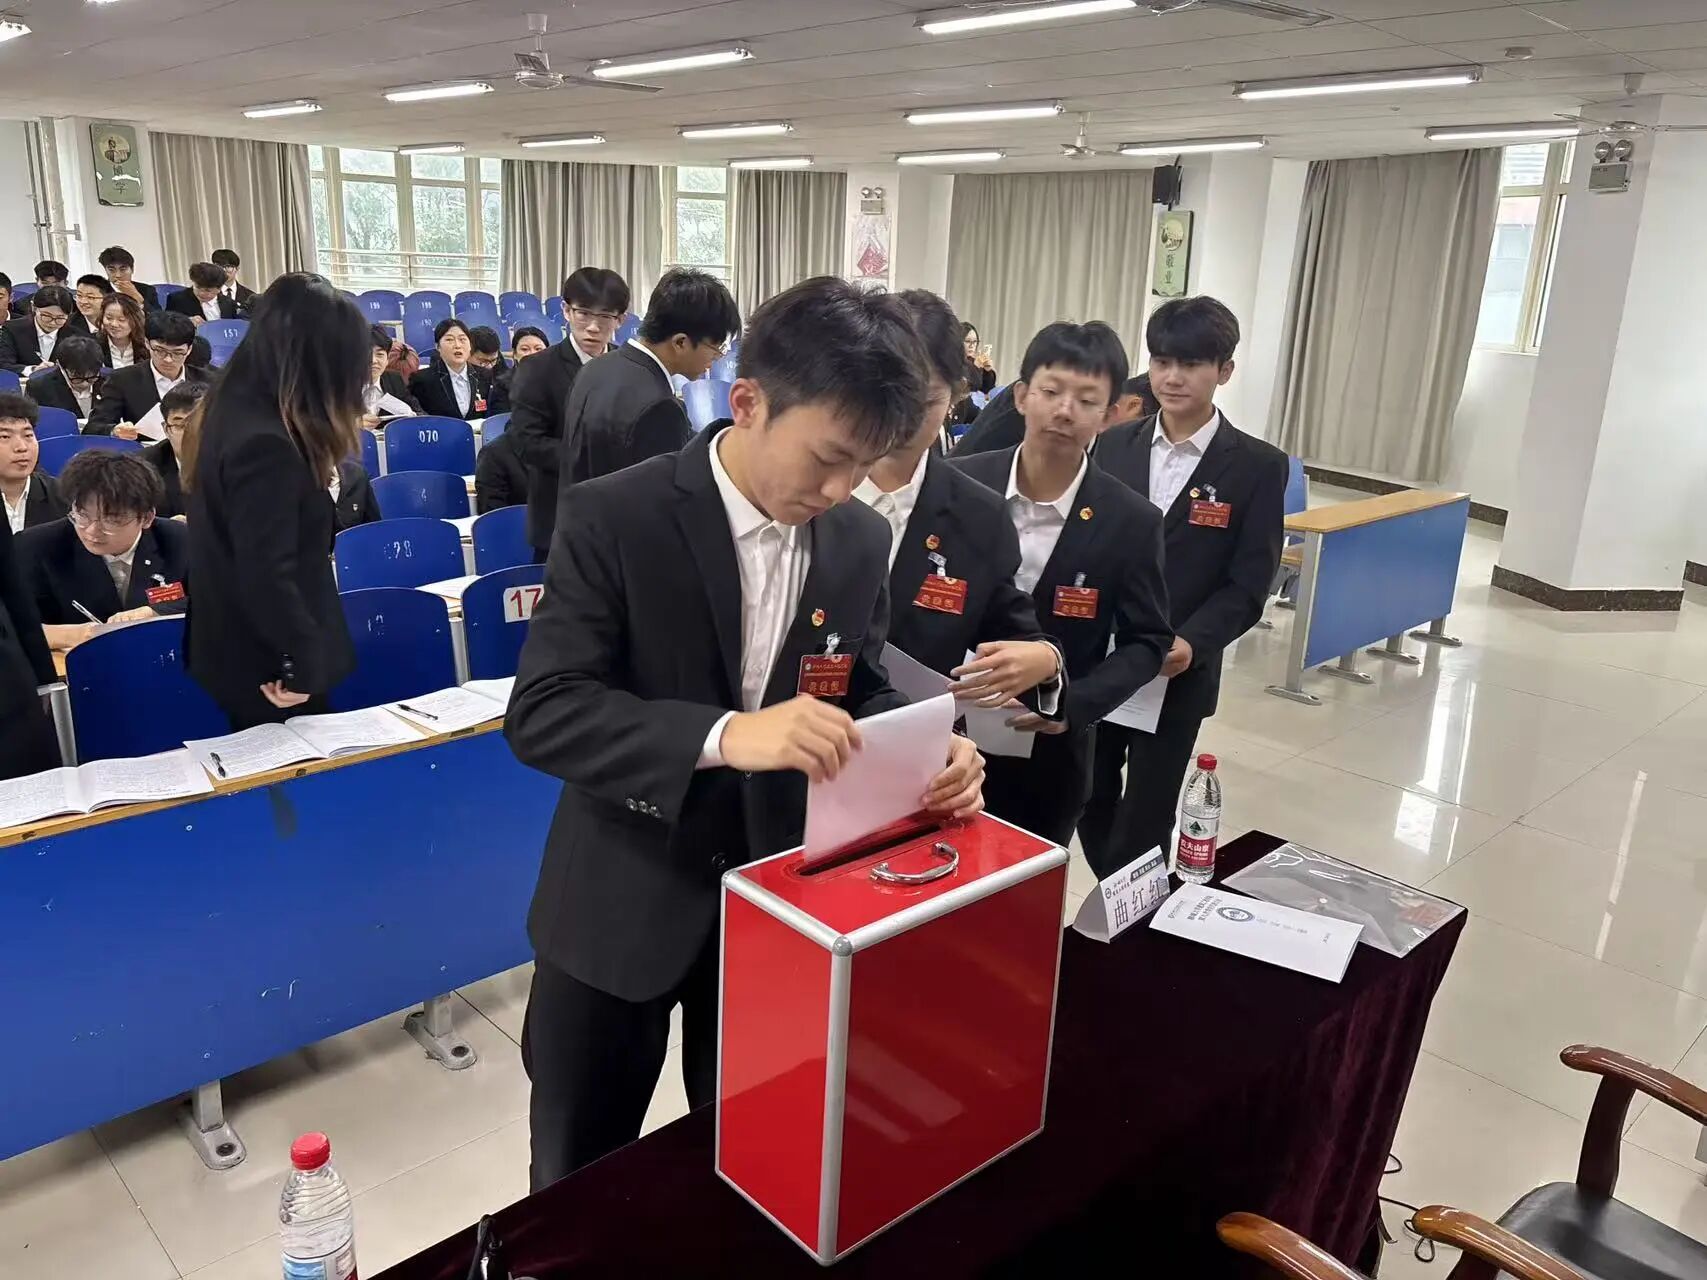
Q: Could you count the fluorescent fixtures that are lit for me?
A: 14